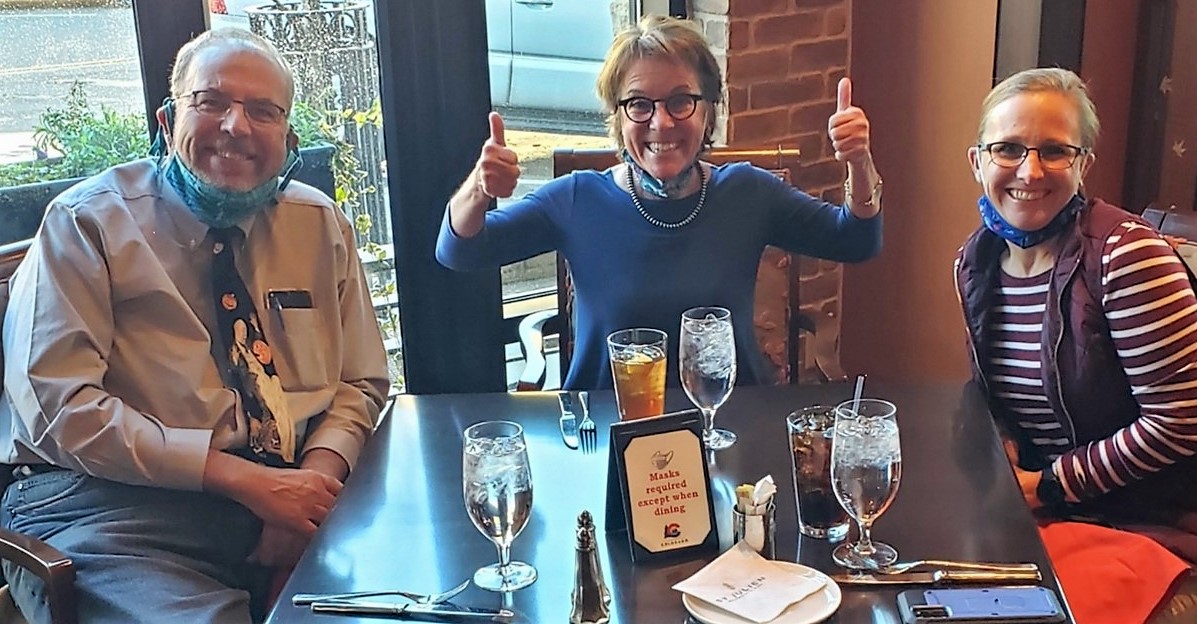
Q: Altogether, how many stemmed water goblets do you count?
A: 3